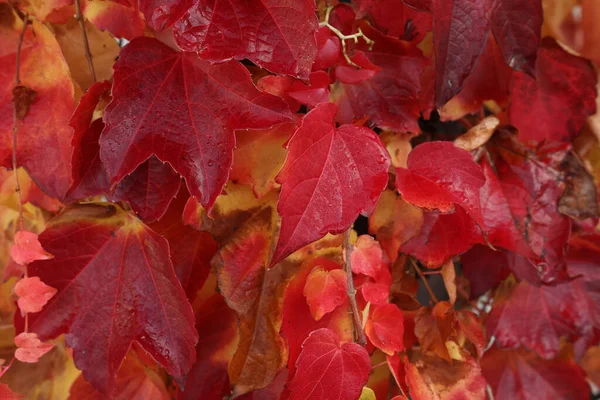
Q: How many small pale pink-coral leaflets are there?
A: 3